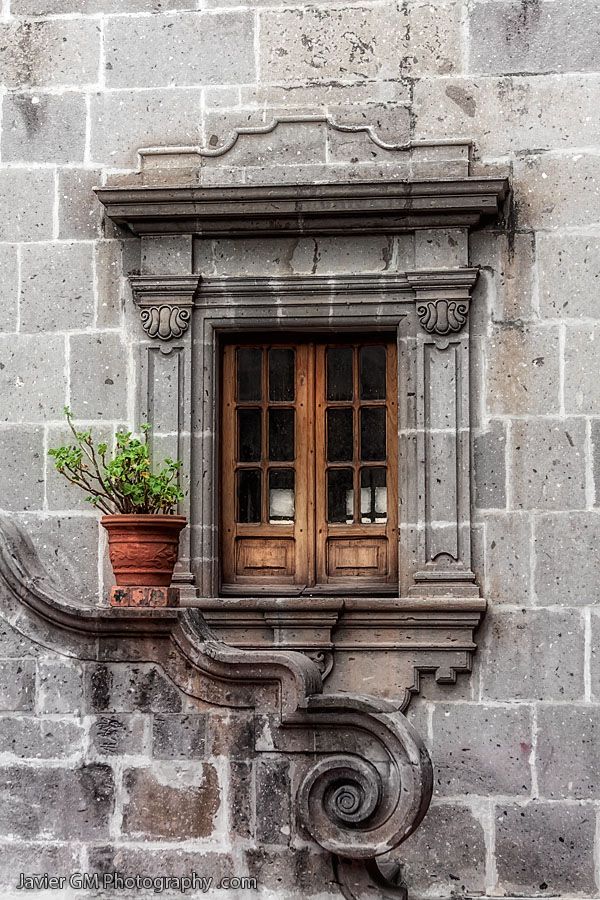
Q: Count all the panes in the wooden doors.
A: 12